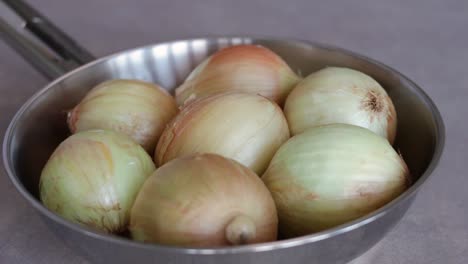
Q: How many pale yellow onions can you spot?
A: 7